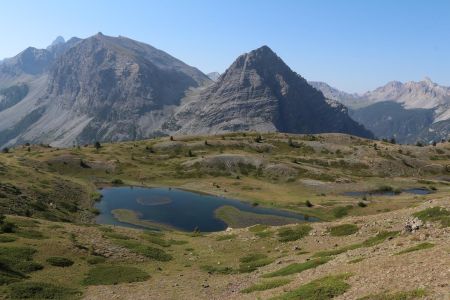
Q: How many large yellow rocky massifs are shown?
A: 0